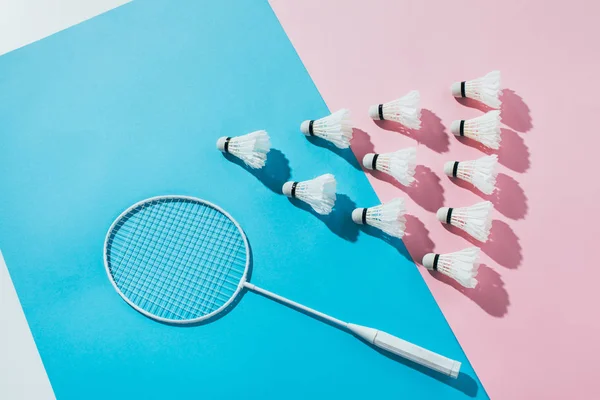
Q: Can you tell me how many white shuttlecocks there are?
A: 11